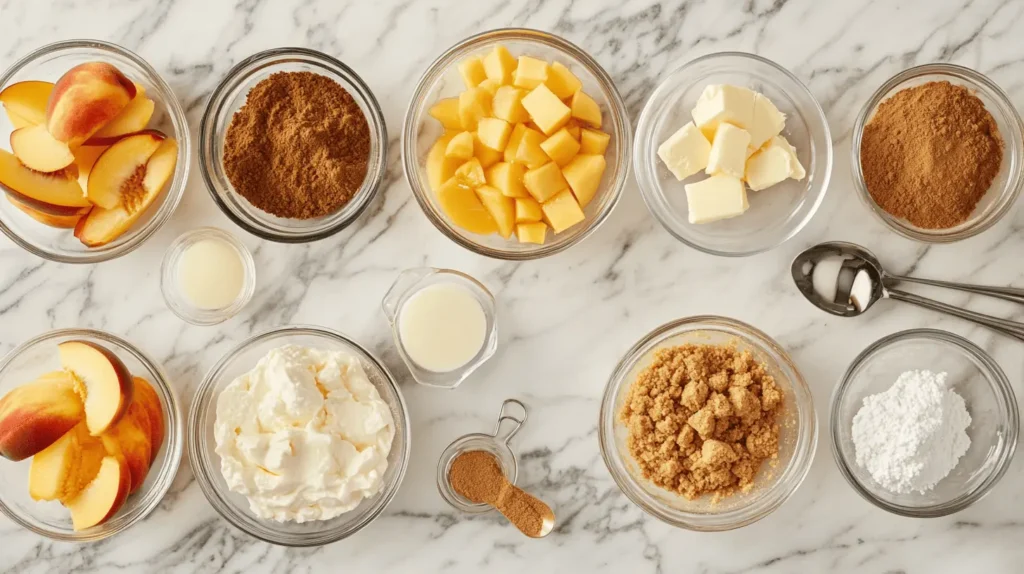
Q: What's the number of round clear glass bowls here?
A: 10